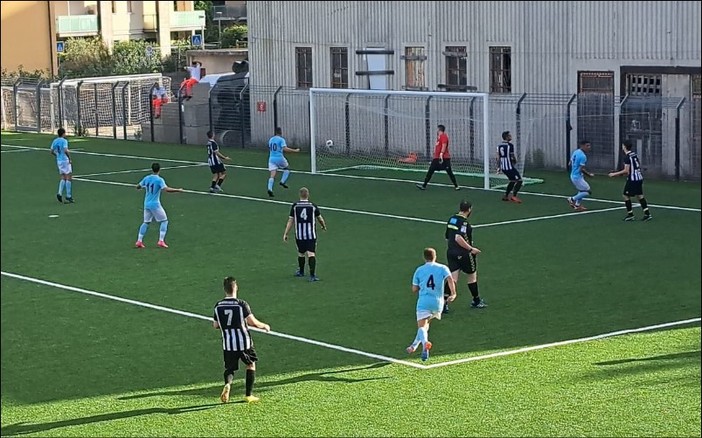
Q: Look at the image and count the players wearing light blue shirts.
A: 5